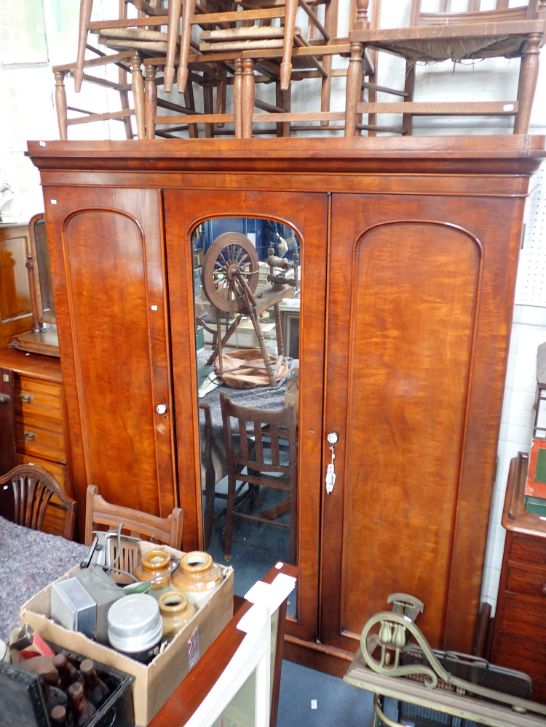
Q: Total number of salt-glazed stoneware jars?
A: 3